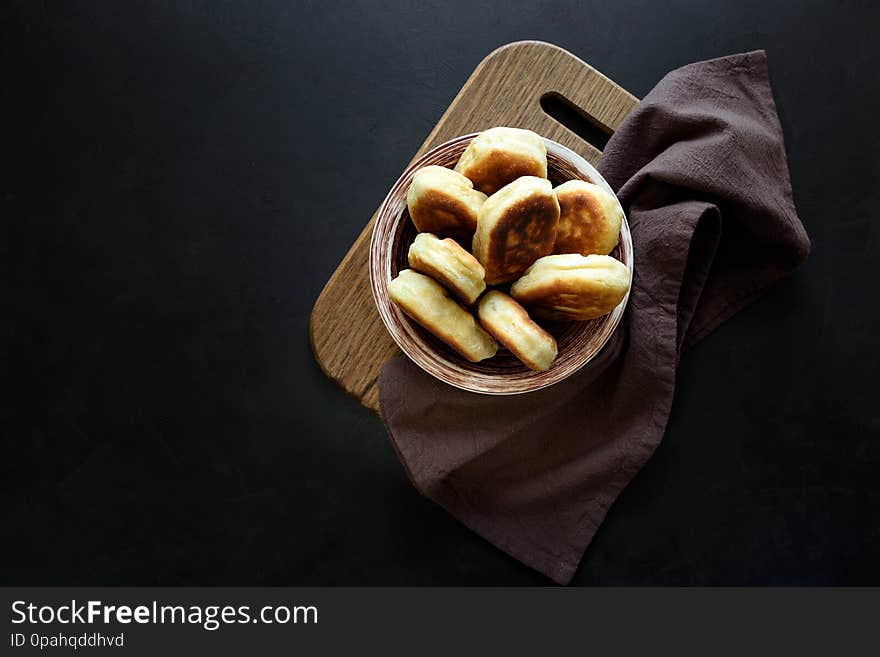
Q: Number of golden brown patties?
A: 8